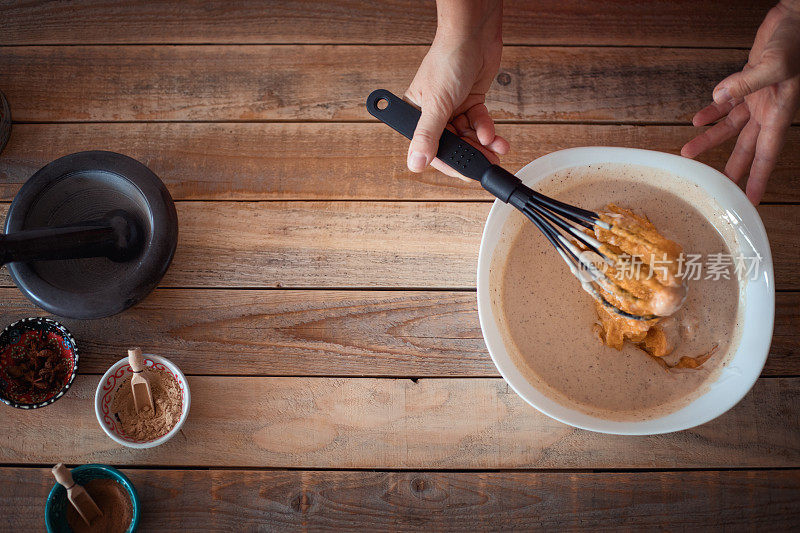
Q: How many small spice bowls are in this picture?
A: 3